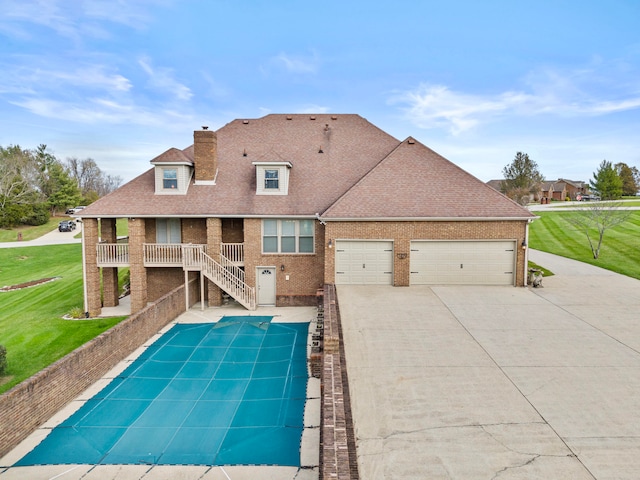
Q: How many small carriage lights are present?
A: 3